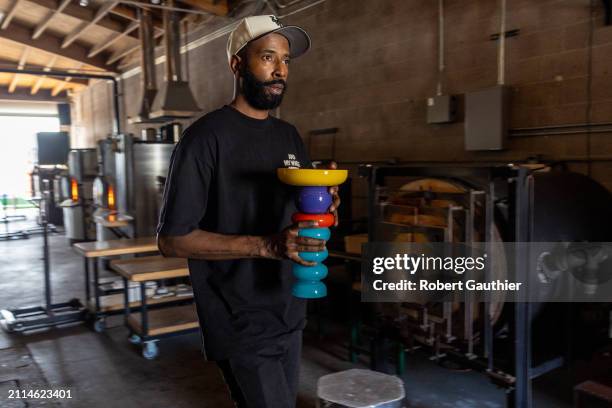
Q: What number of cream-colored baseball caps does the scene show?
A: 1